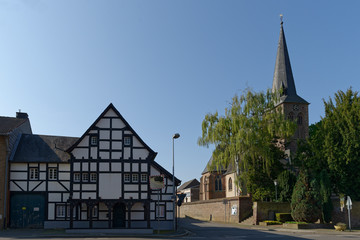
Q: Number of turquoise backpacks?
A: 0